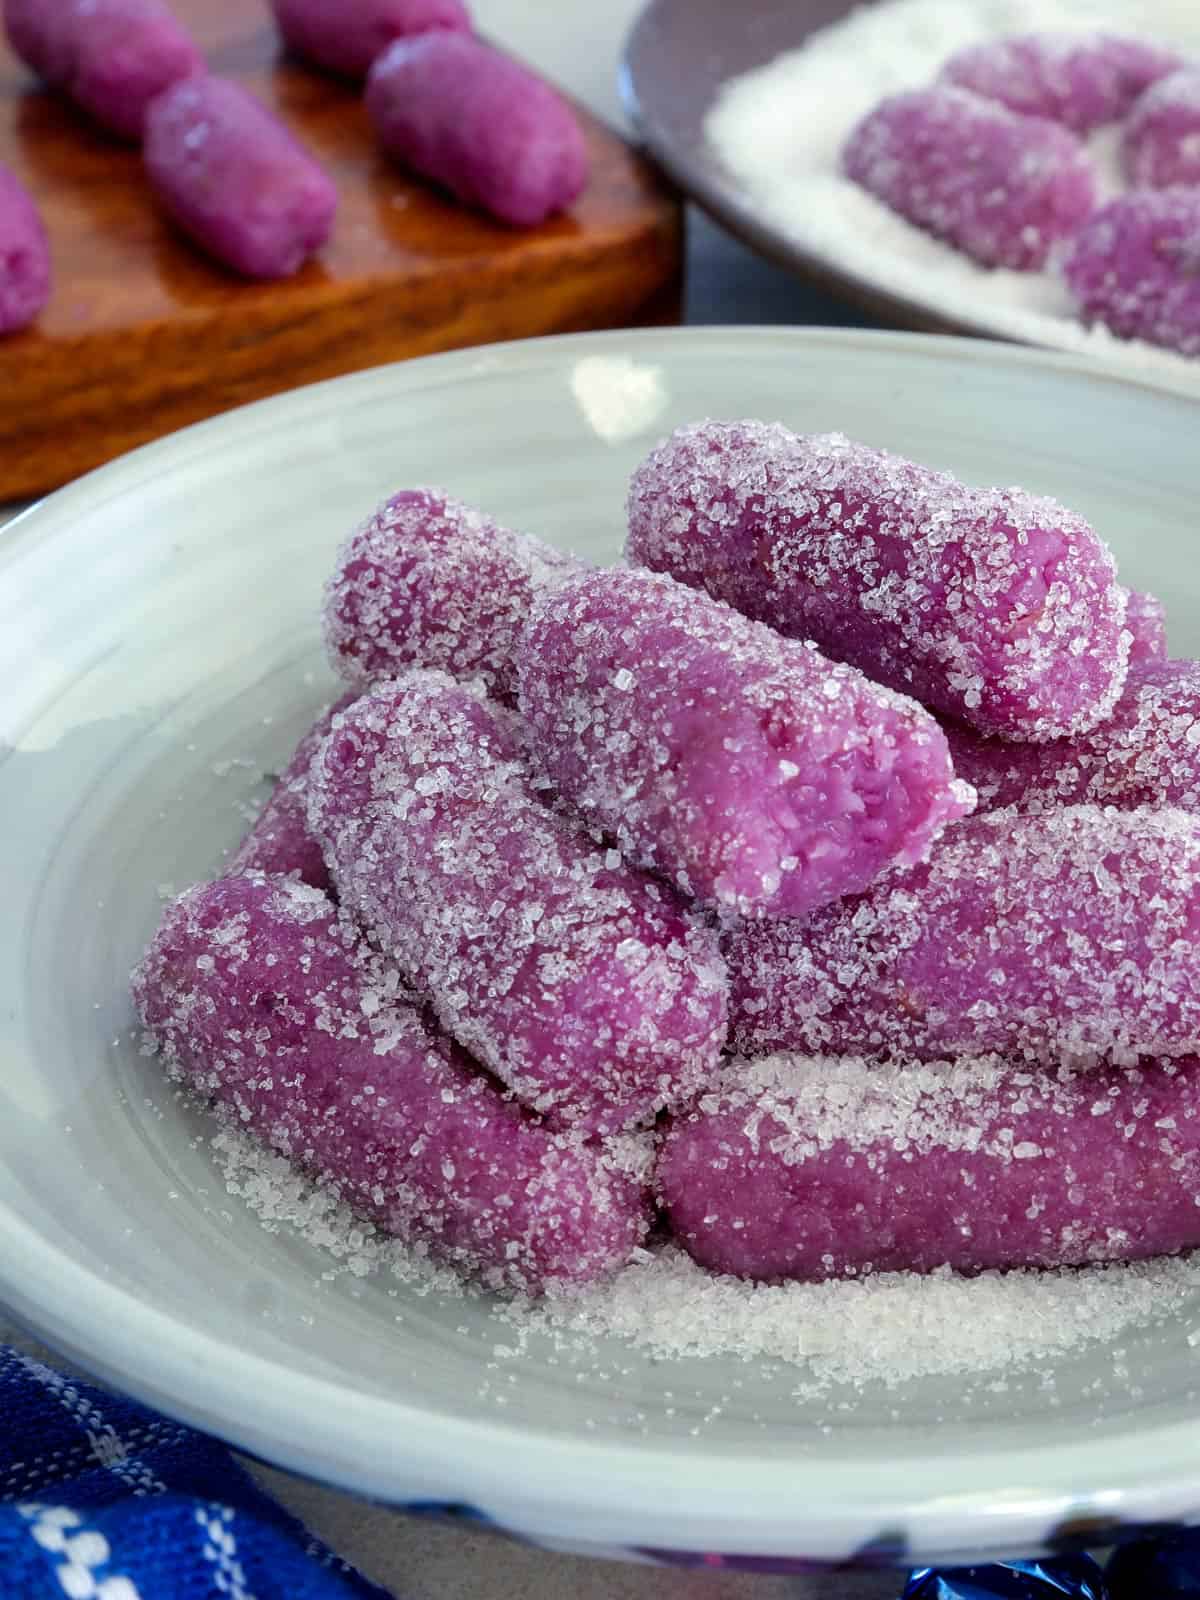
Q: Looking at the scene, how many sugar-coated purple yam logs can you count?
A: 14